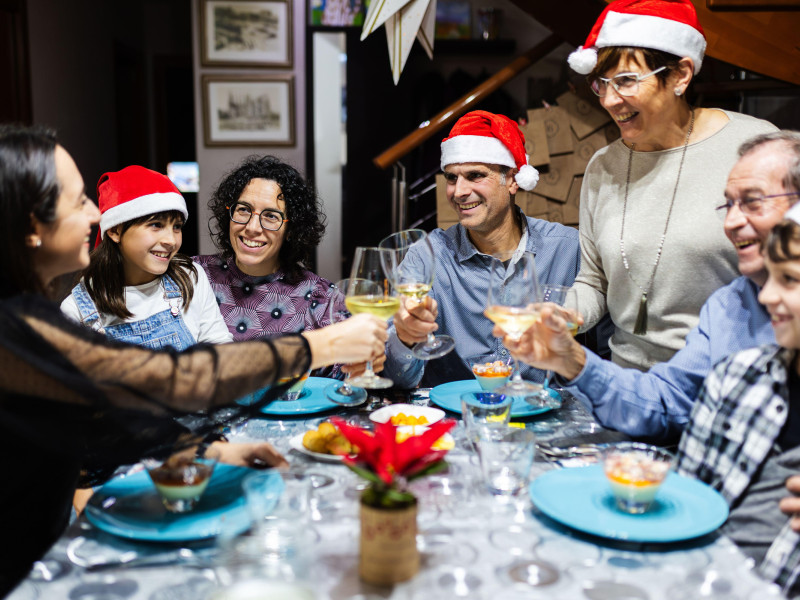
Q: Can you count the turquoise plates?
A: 4